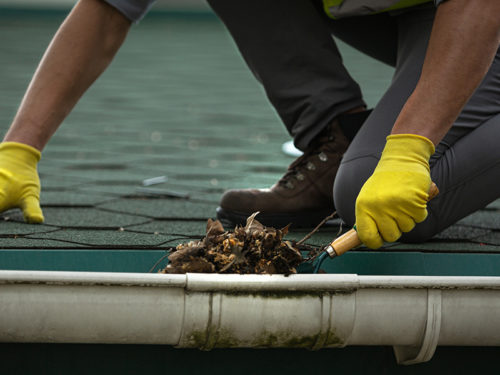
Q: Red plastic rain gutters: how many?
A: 0